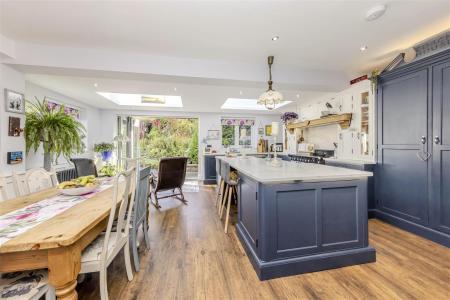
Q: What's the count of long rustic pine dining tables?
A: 1